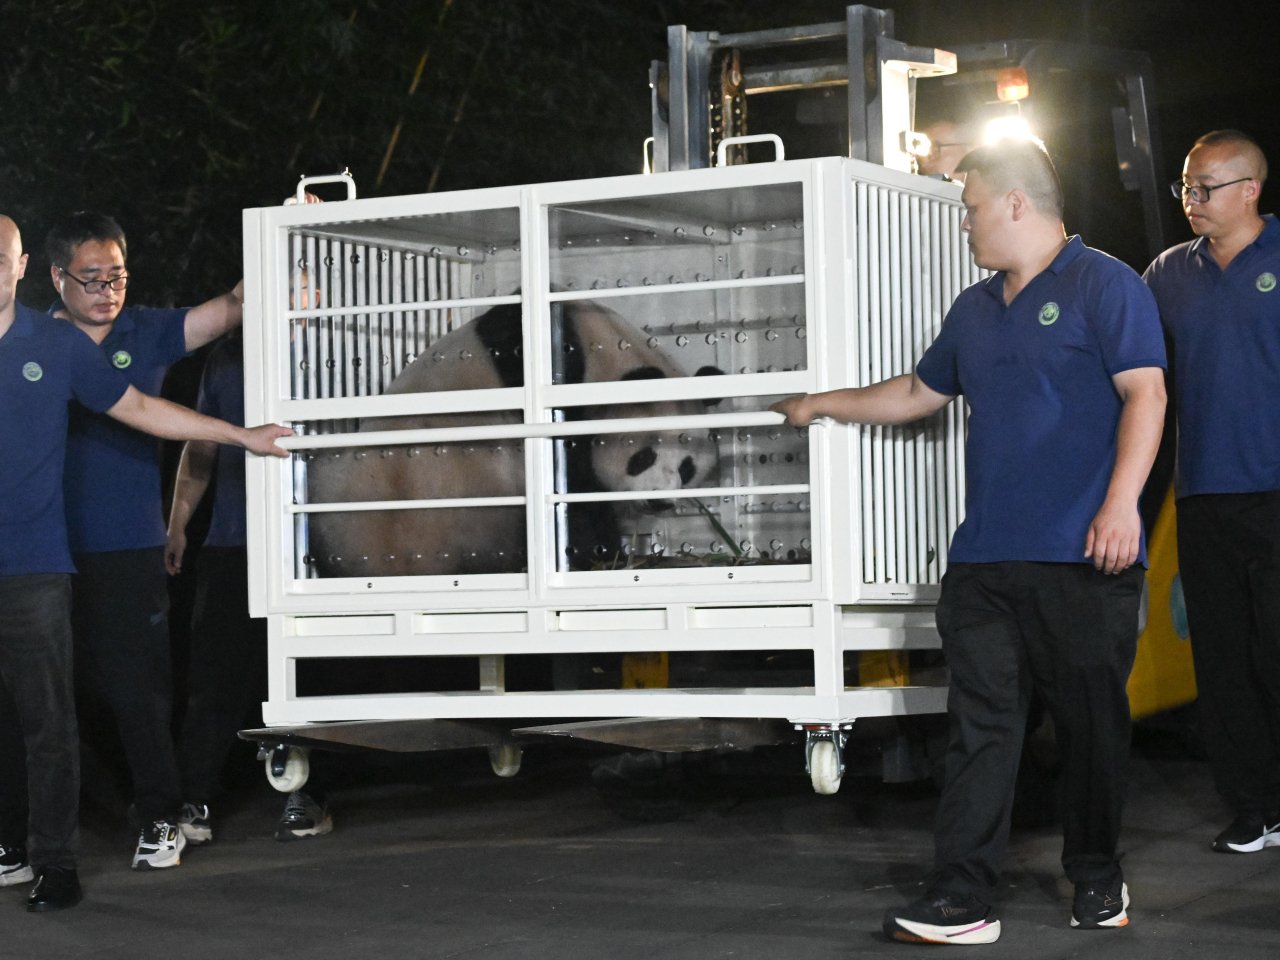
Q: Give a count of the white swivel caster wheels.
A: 3